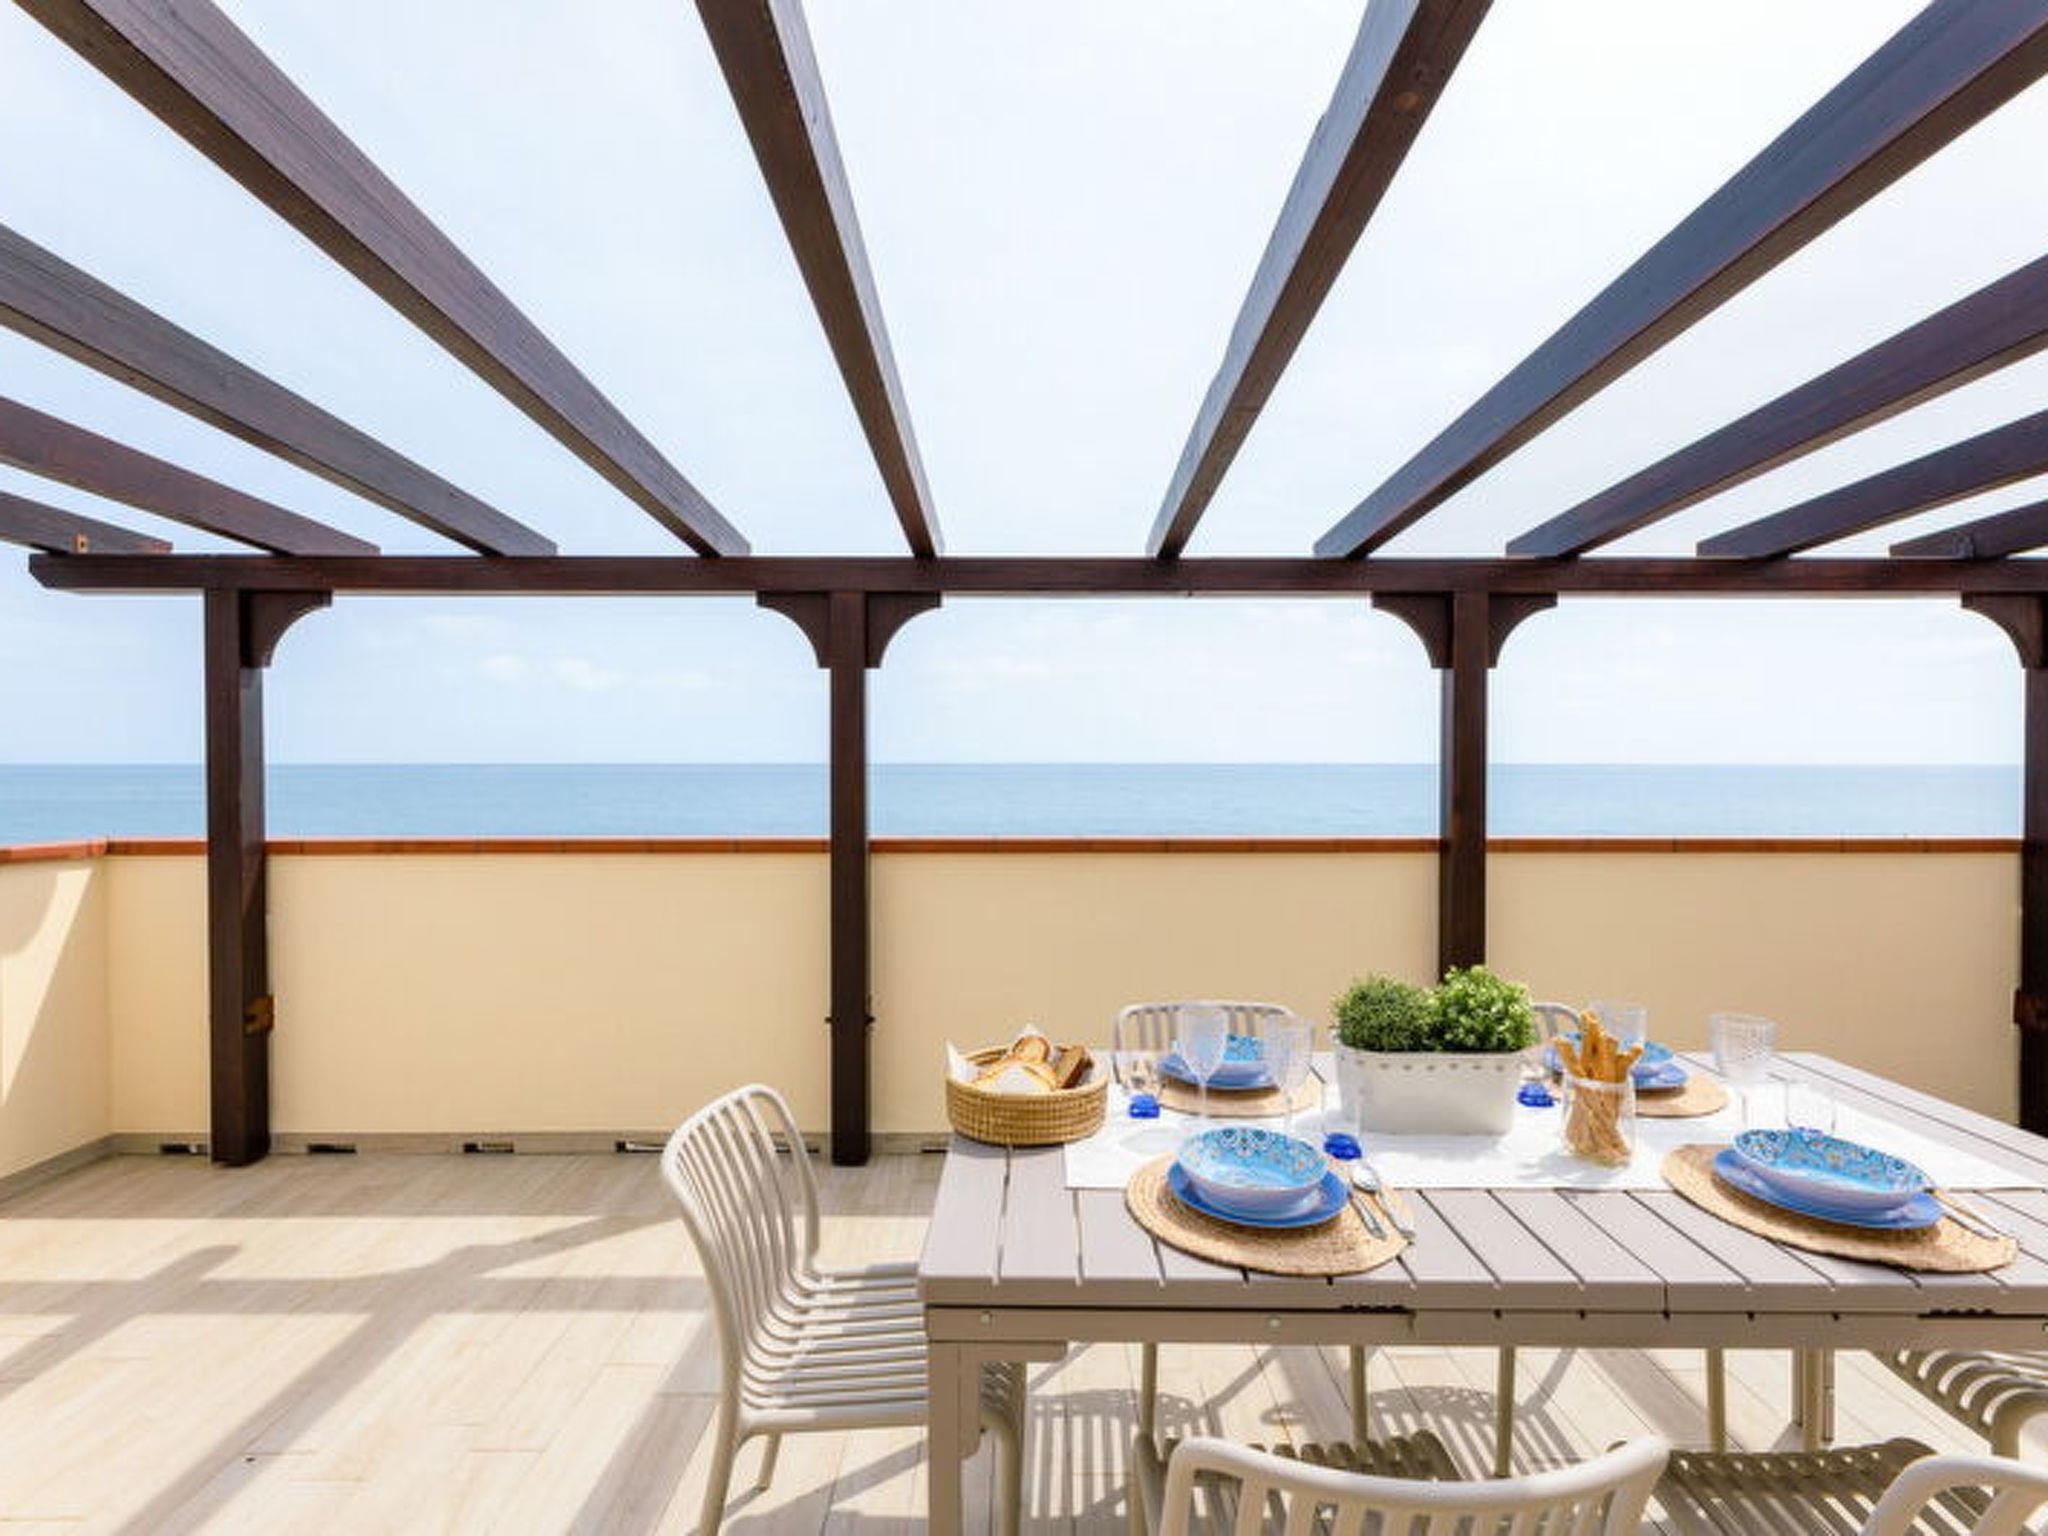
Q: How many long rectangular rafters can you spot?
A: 10